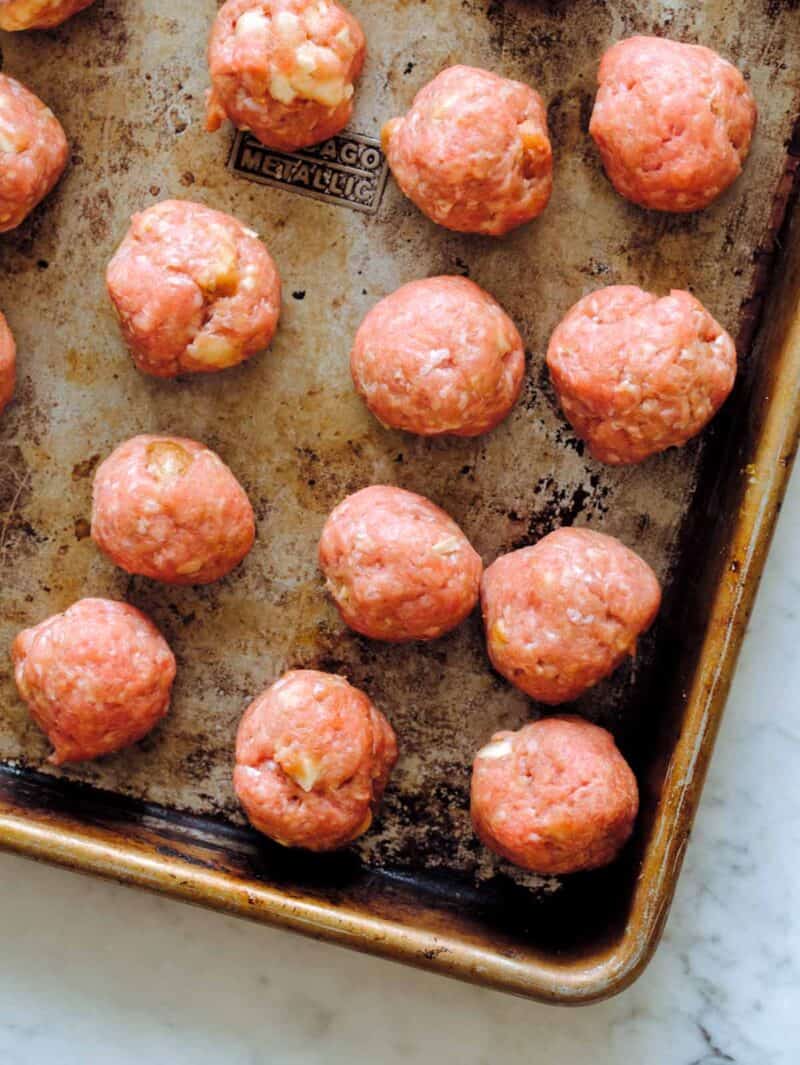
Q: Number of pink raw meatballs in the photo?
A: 15